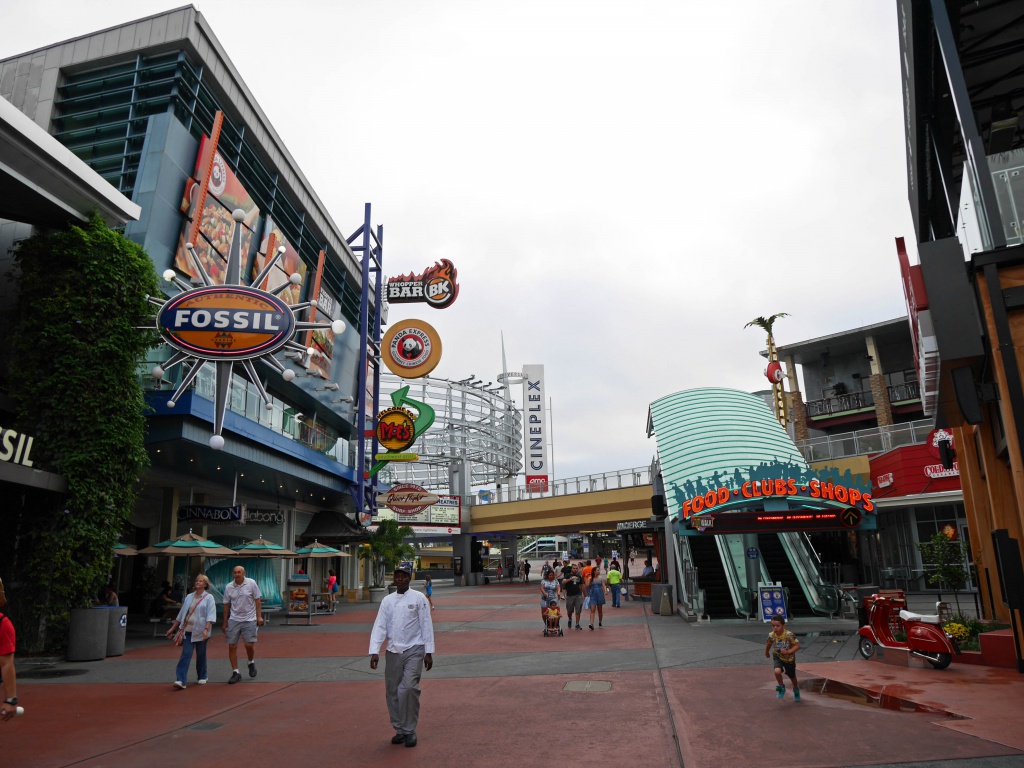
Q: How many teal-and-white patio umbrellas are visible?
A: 4